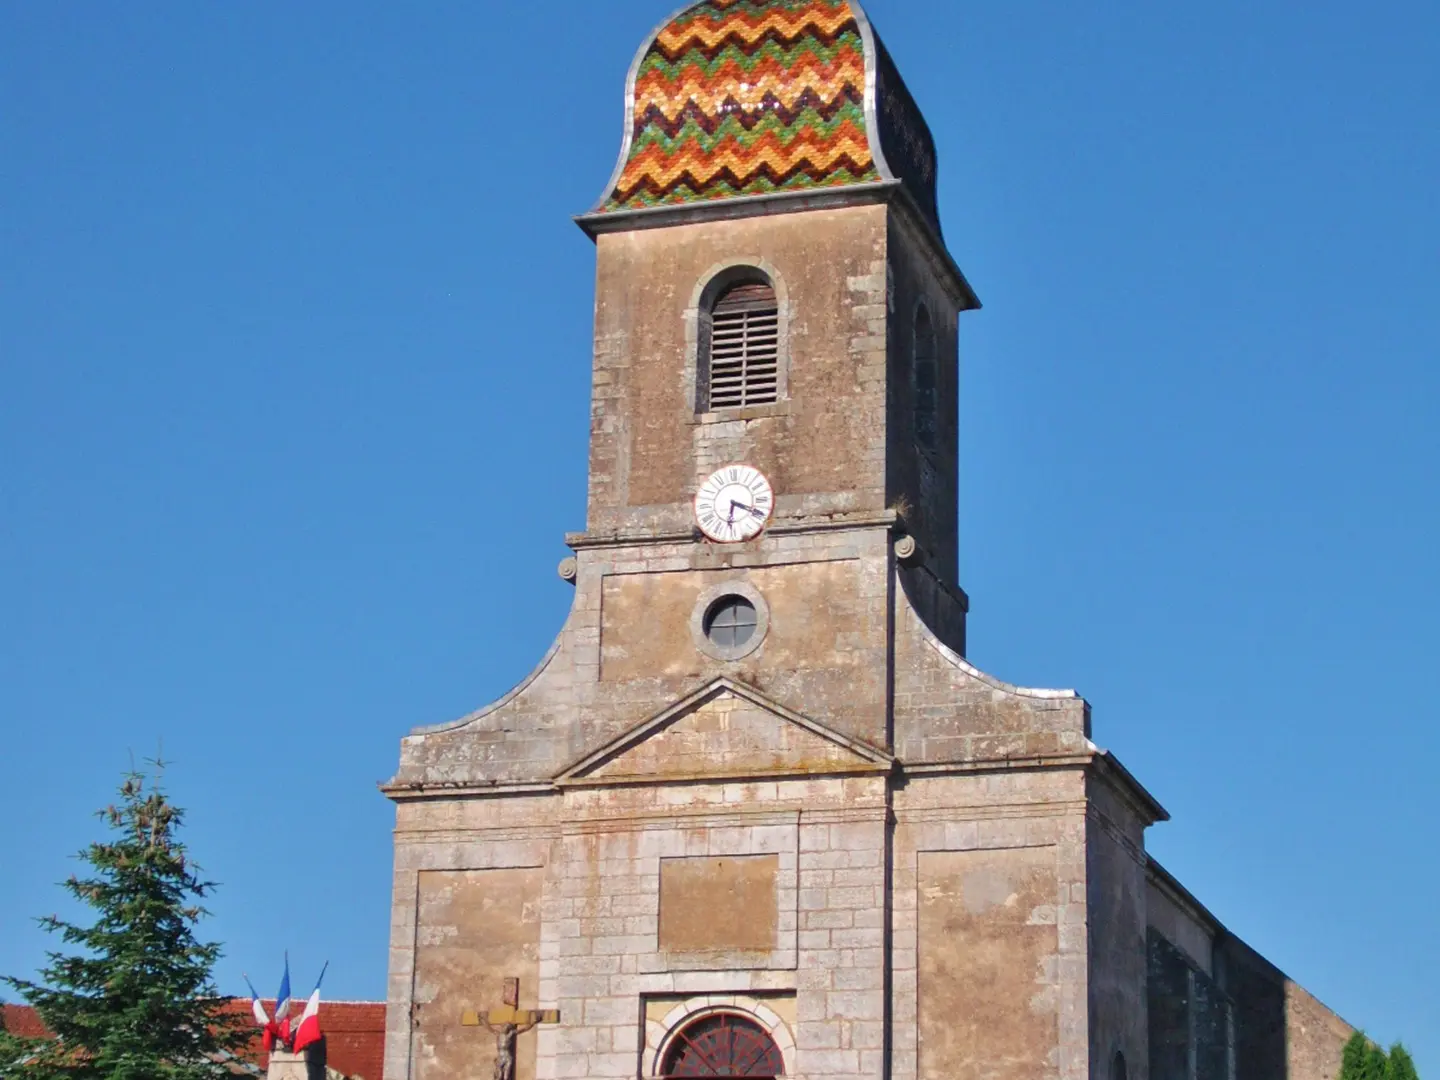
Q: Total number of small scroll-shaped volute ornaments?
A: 2